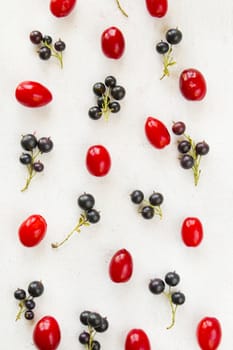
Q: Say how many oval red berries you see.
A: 13